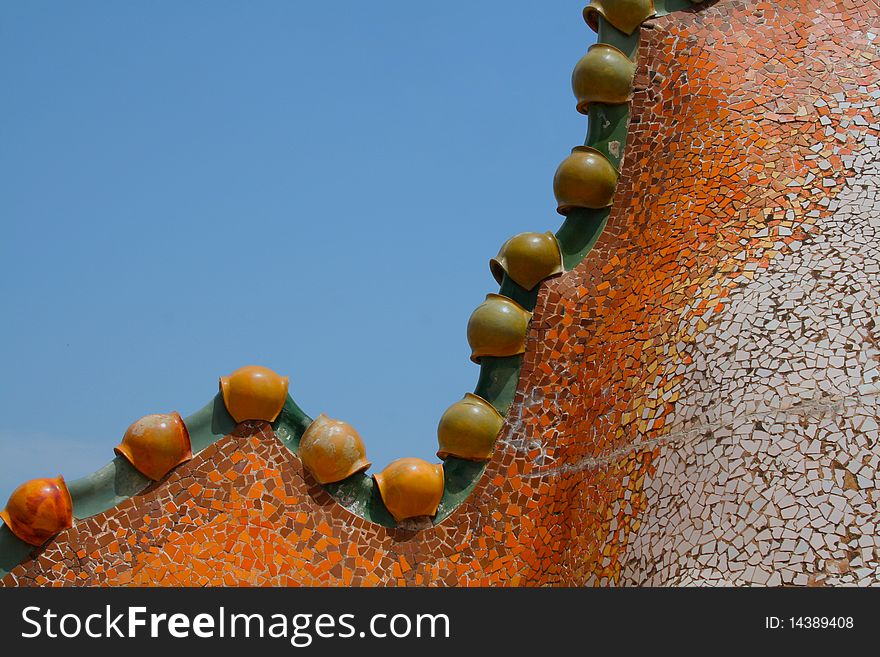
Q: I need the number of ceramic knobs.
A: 11